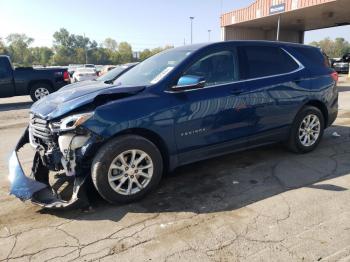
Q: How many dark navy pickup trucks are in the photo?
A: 1